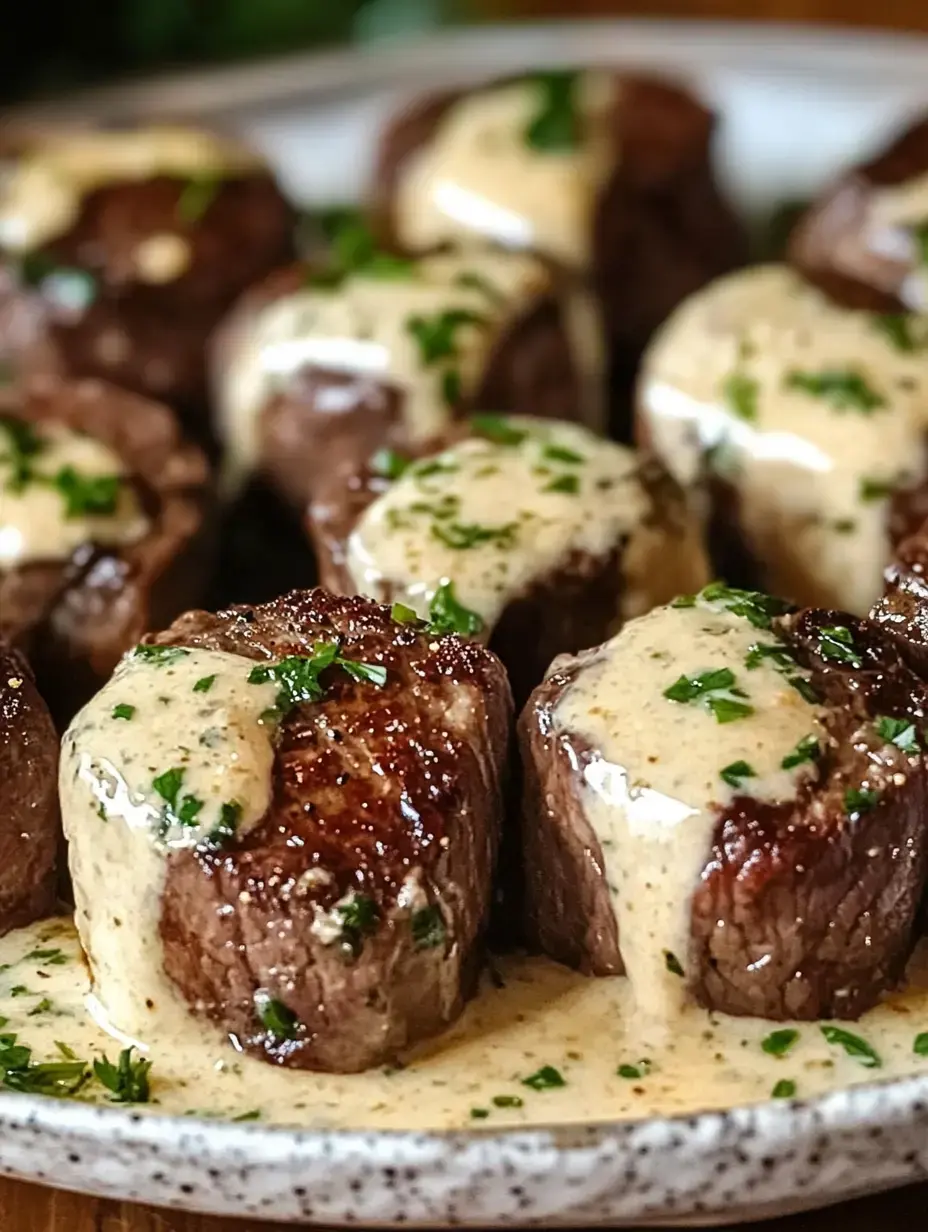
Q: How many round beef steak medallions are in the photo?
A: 11